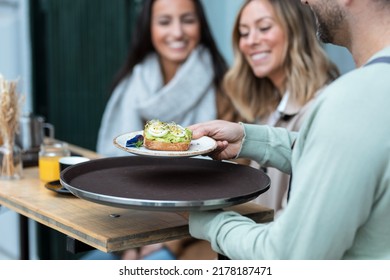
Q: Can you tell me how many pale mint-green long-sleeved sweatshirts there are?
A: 1